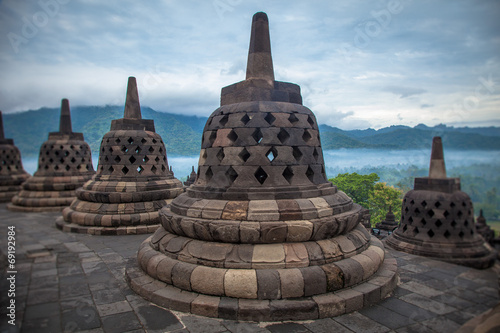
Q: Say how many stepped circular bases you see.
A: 5